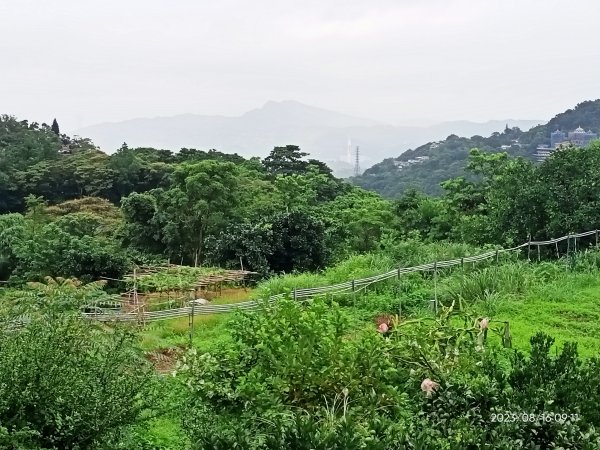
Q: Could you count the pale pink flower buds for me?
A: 3